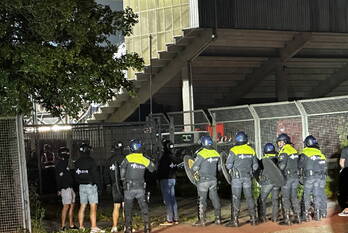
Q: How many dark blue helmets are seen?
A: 6